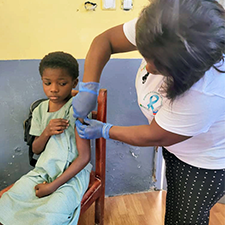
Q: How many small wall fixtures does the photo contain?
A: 3